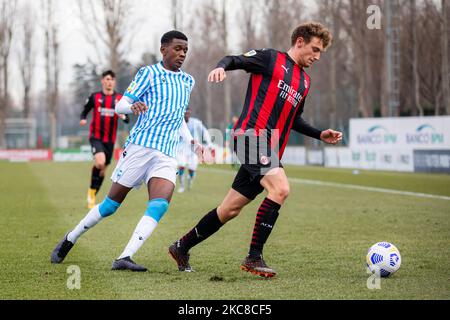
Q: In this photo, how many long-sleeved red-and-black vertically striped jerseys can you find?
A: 2